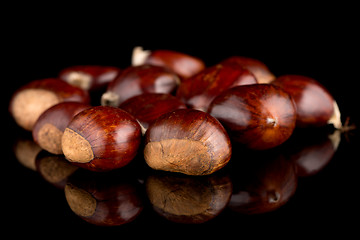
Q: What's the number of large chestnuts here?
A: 12